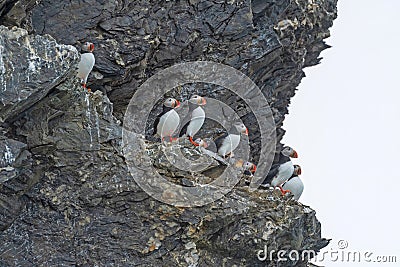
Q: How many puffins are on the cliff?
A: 8